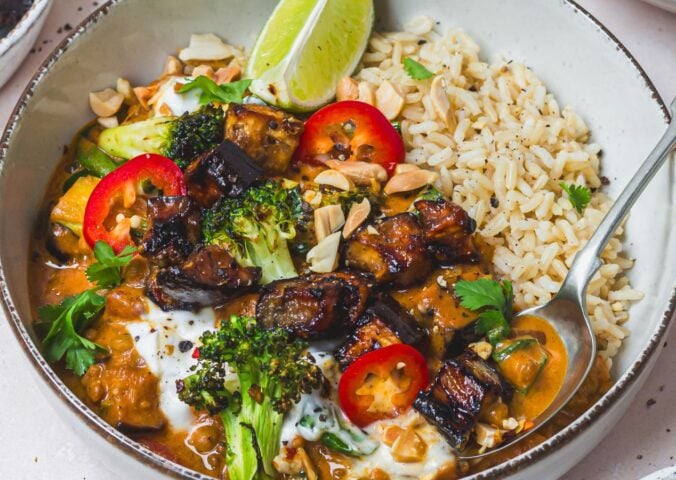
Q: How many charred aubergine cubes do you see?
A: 9